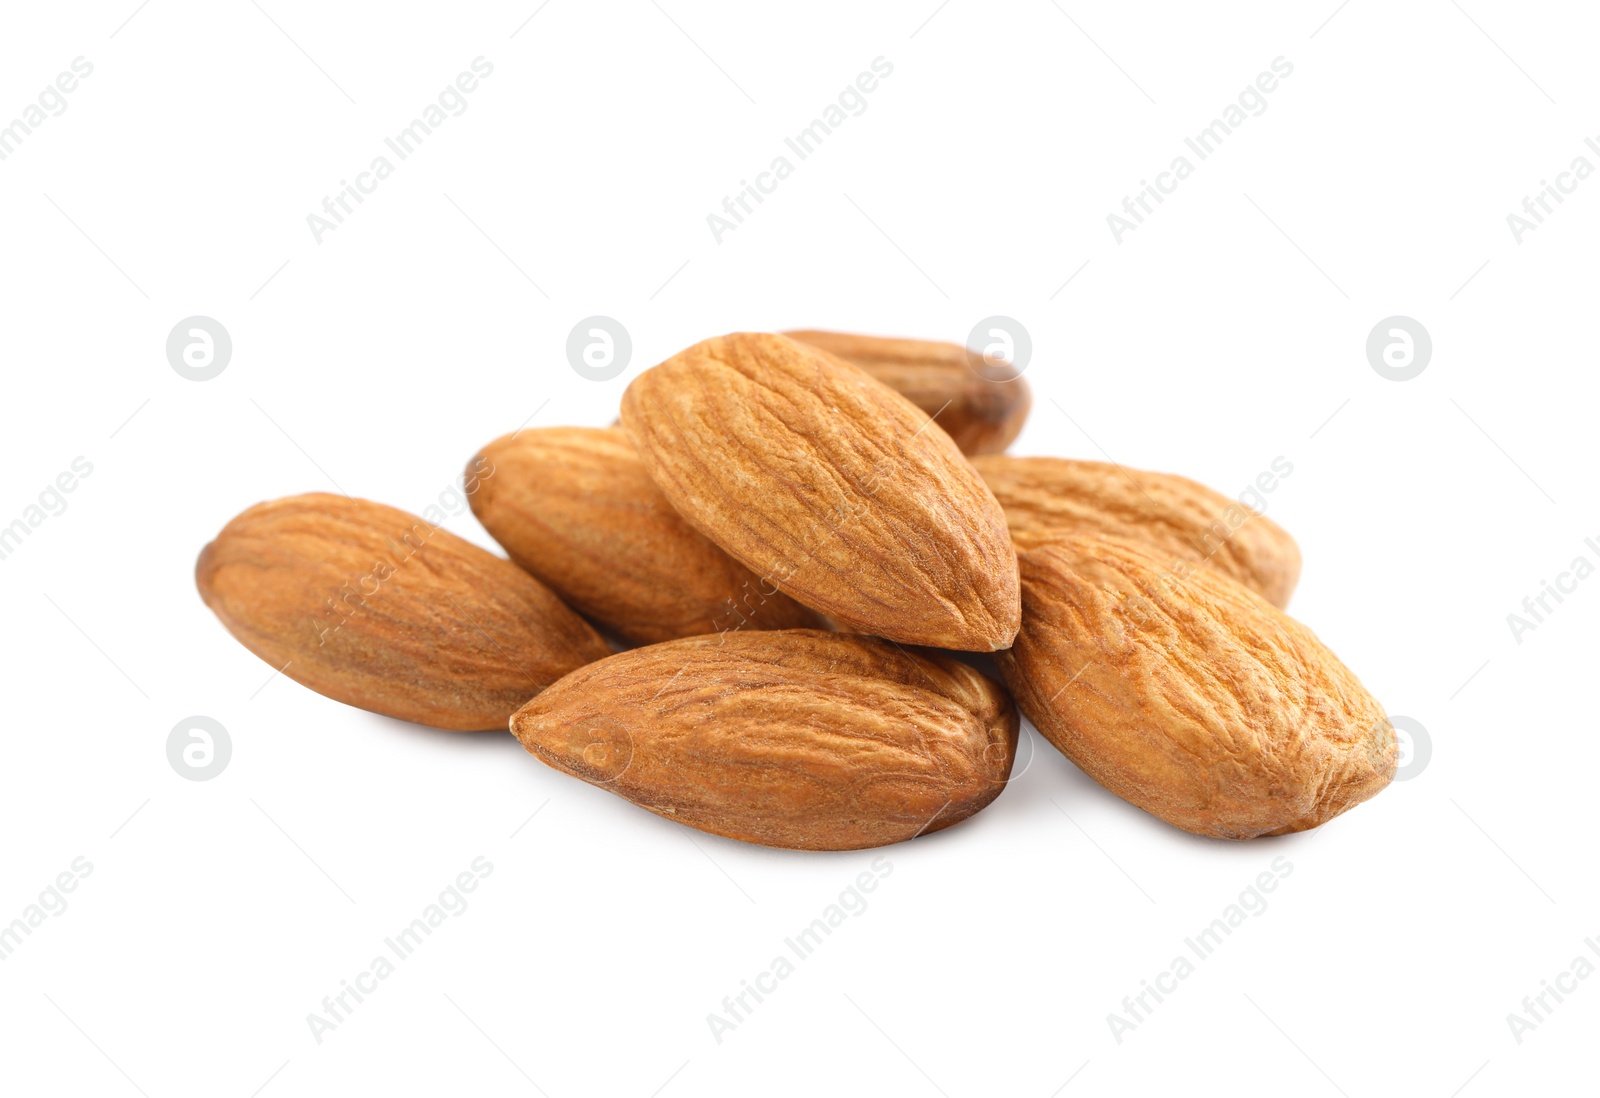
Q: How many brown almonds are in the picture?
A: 7